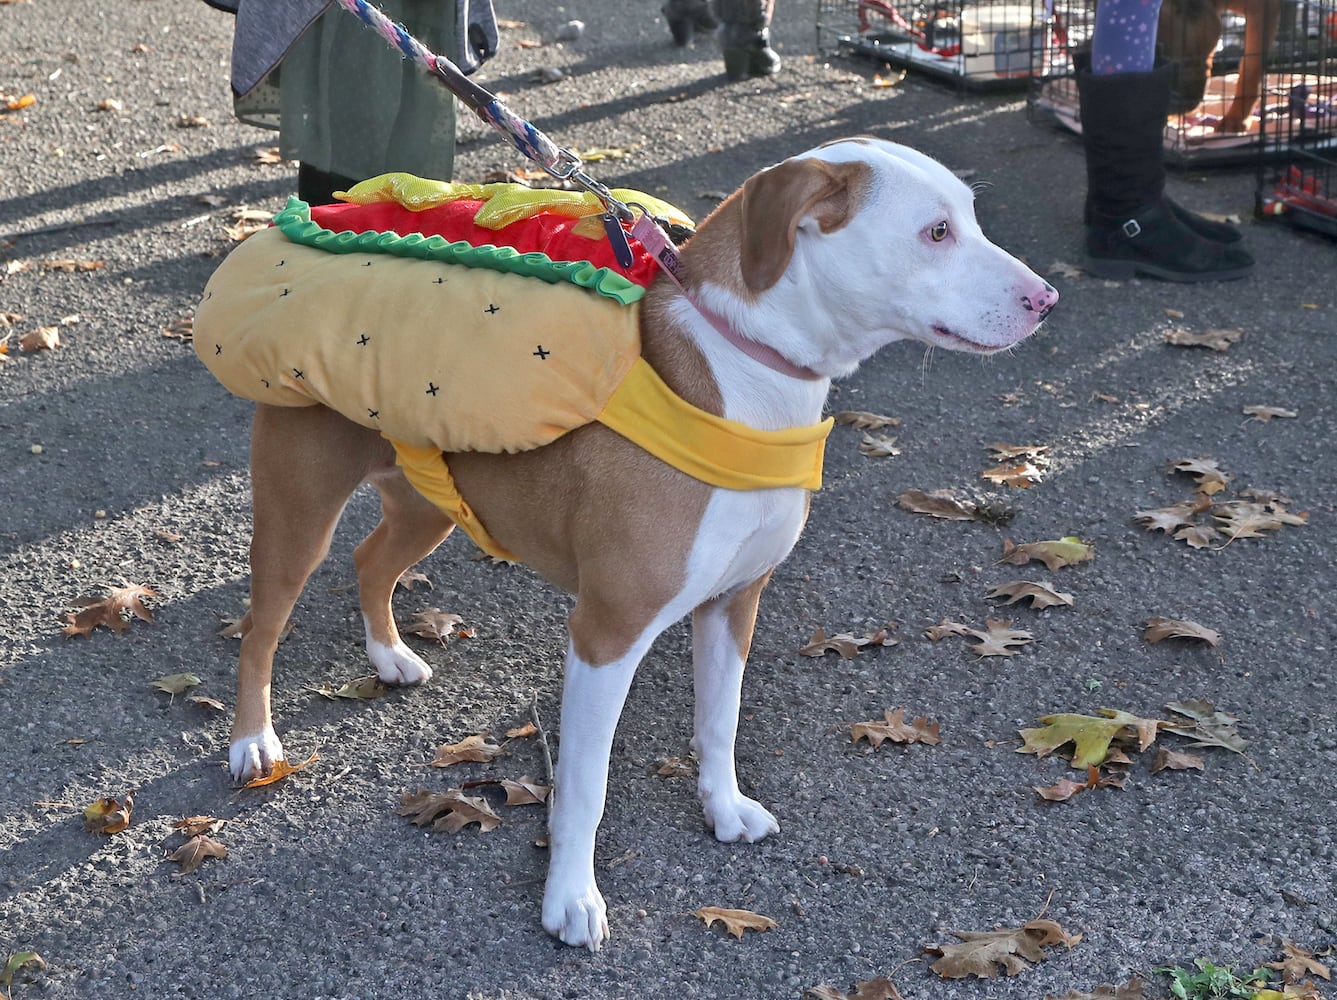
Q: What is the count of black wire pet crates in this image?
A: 3